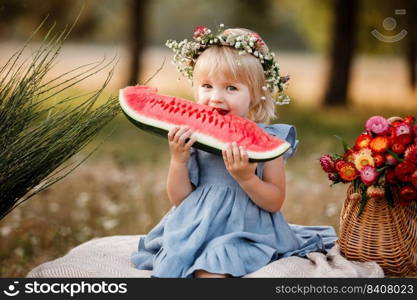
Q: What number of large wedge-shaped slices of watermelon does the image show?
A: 1